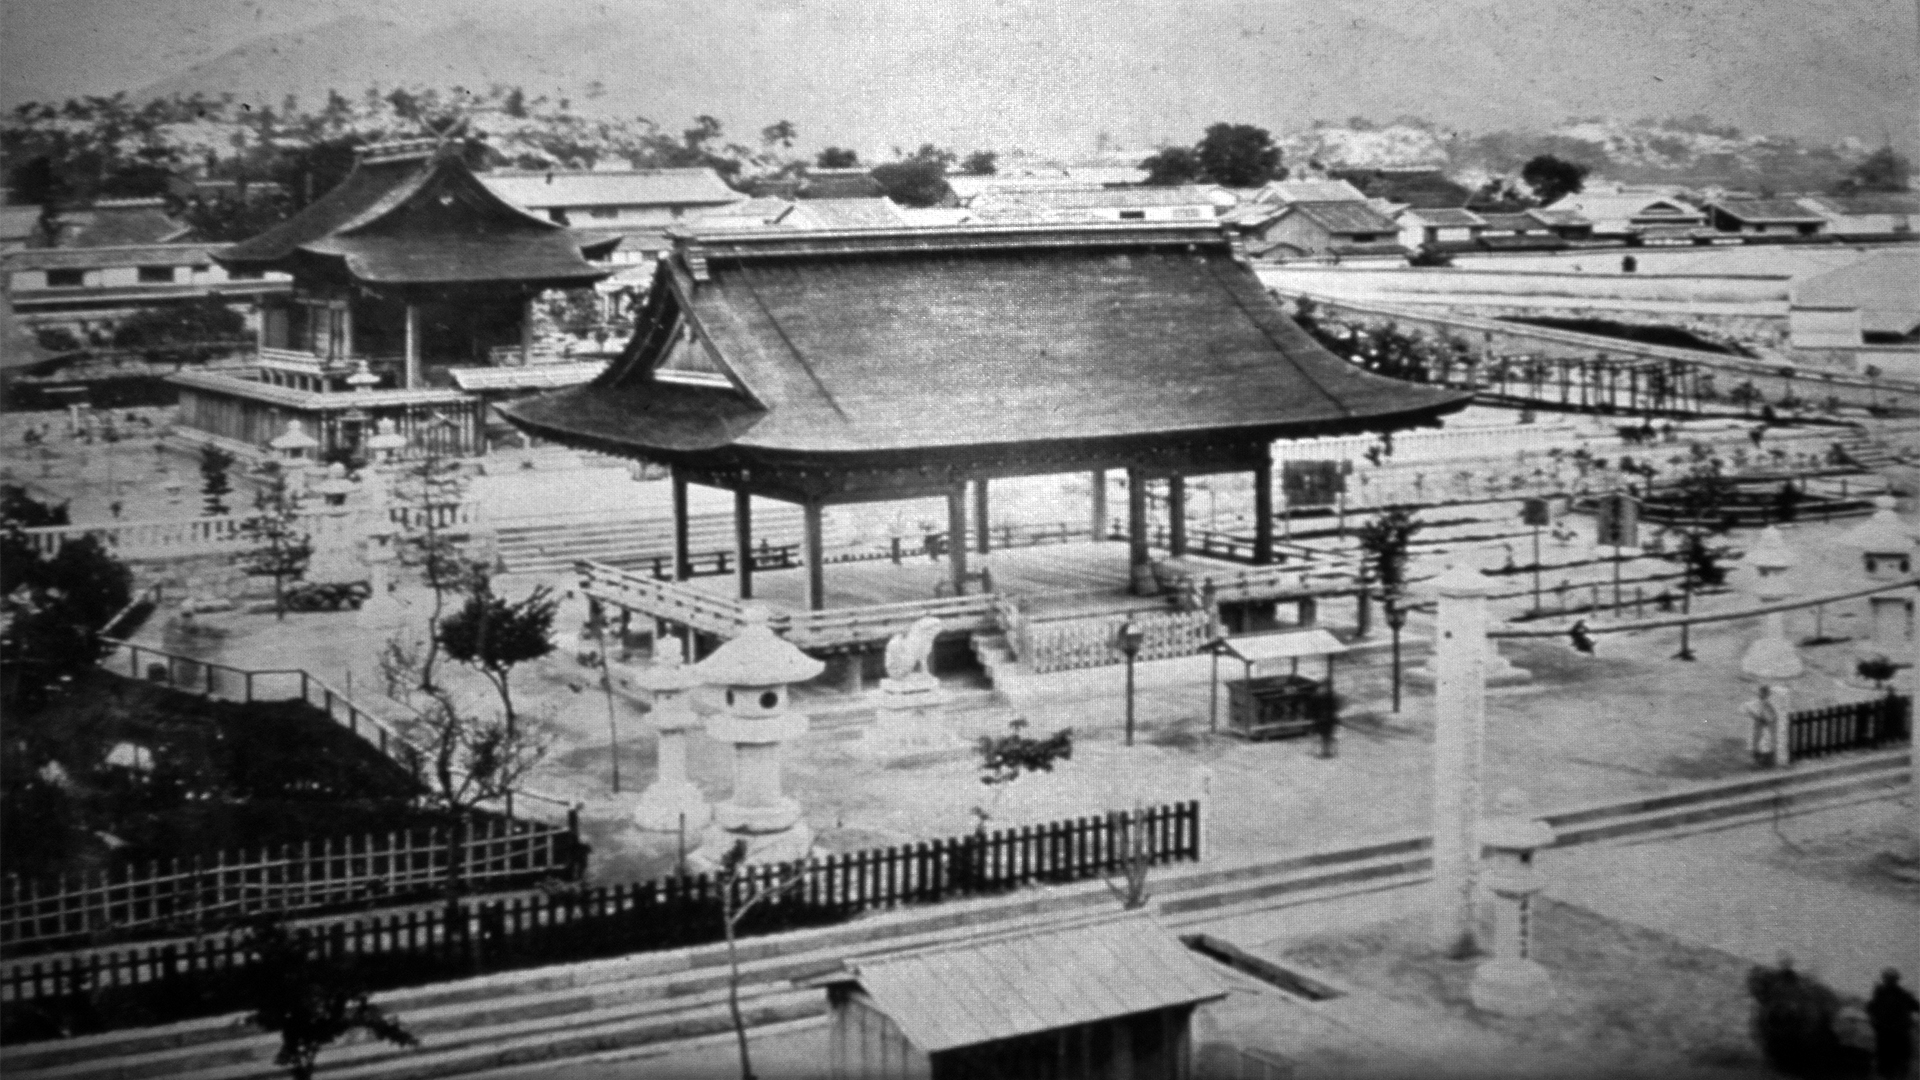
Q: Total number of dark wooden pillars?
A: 9